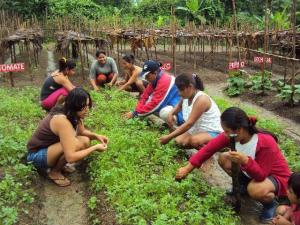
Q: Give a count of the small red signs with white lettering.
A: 4